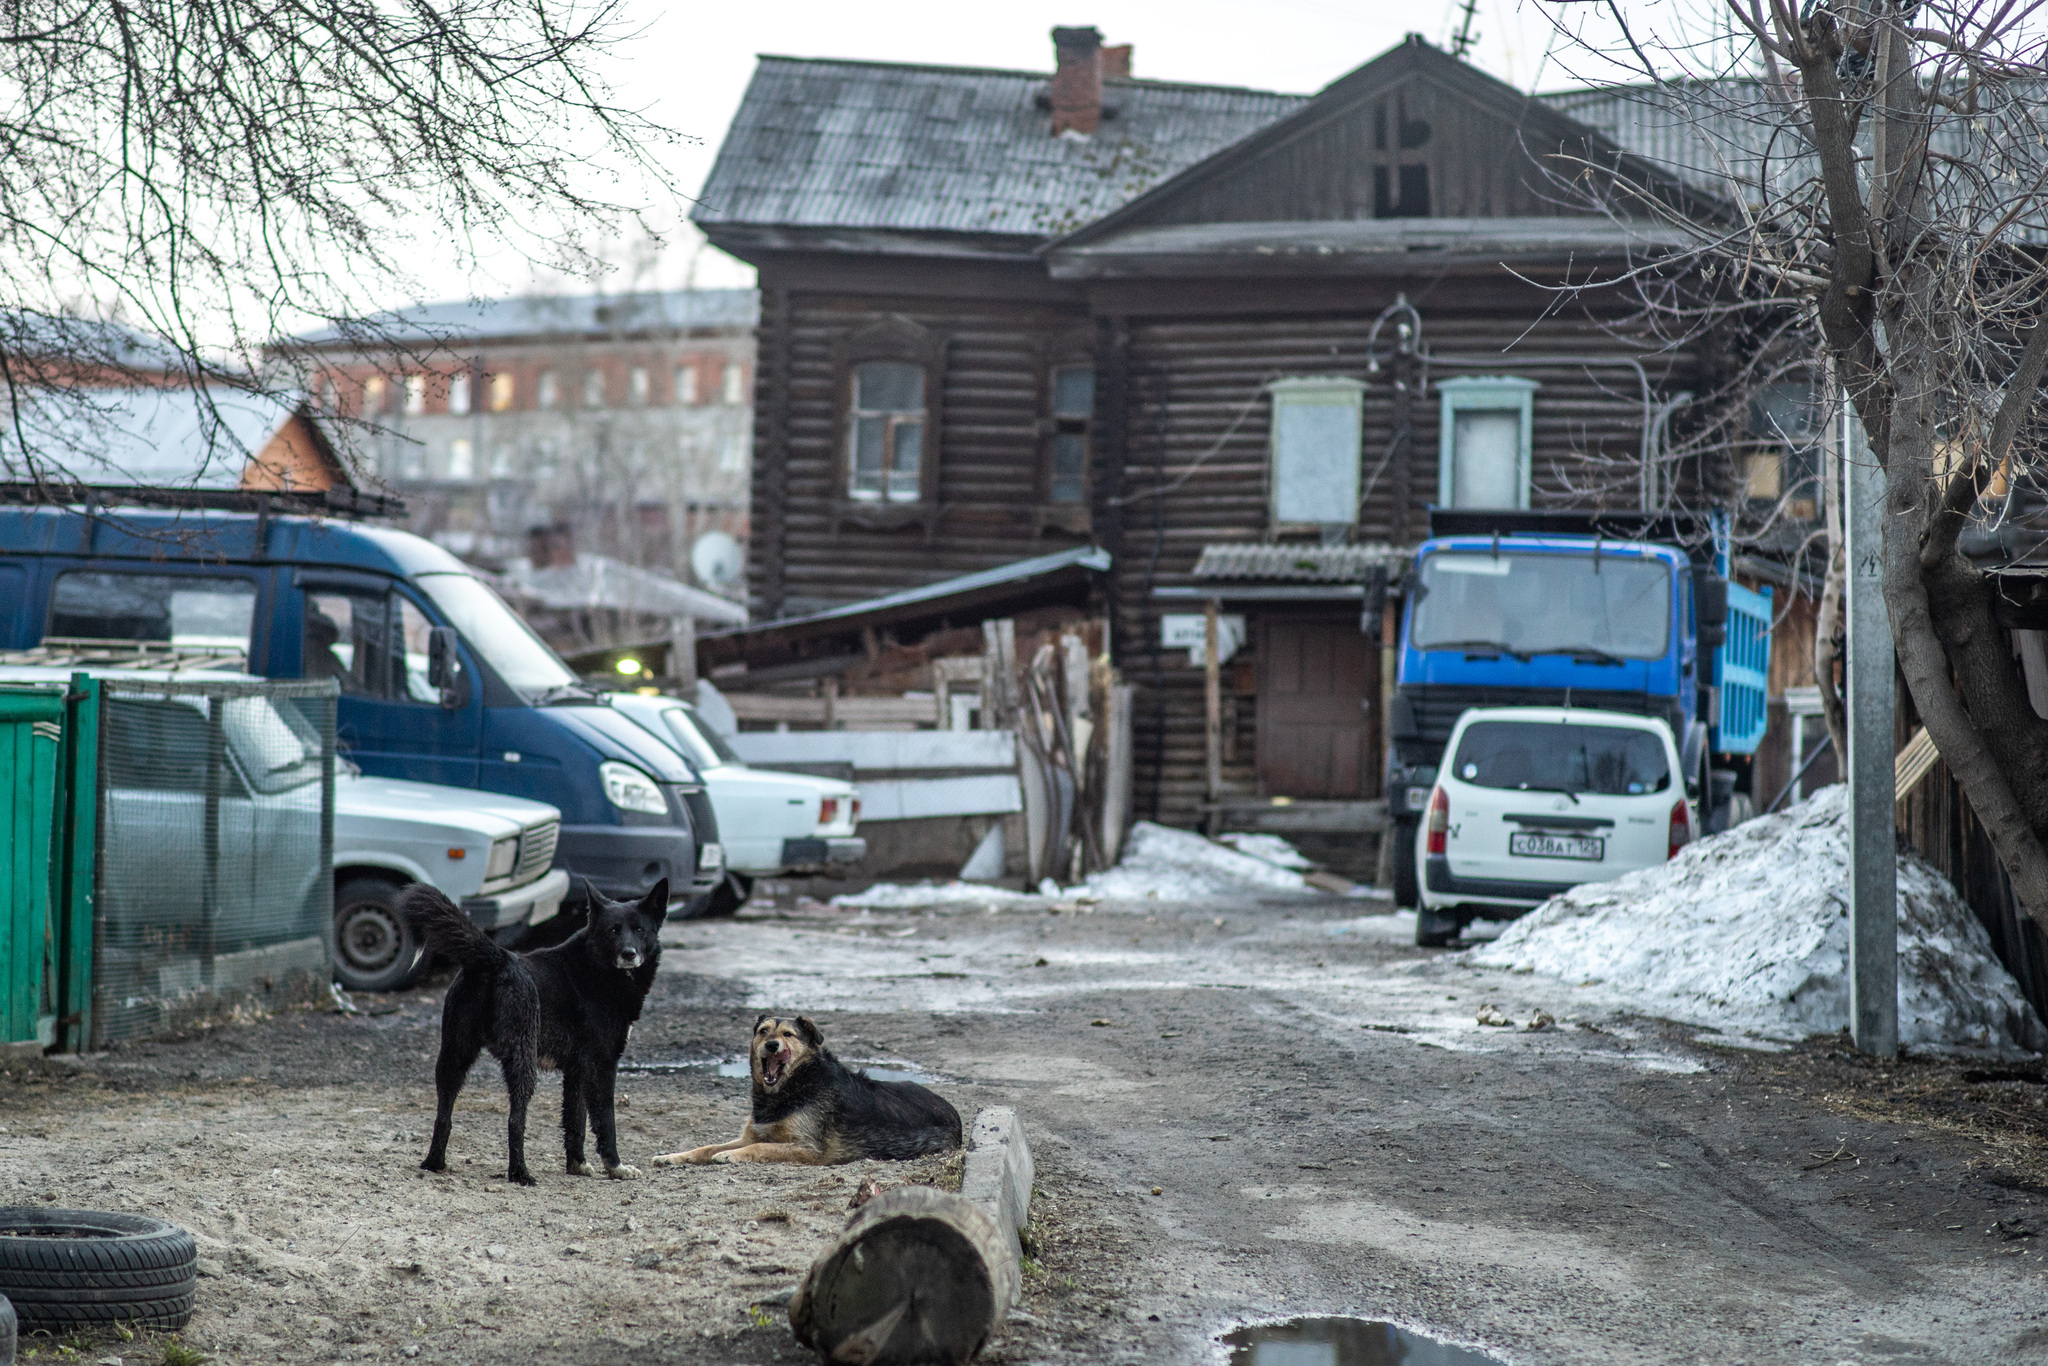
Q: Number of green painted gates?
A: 1